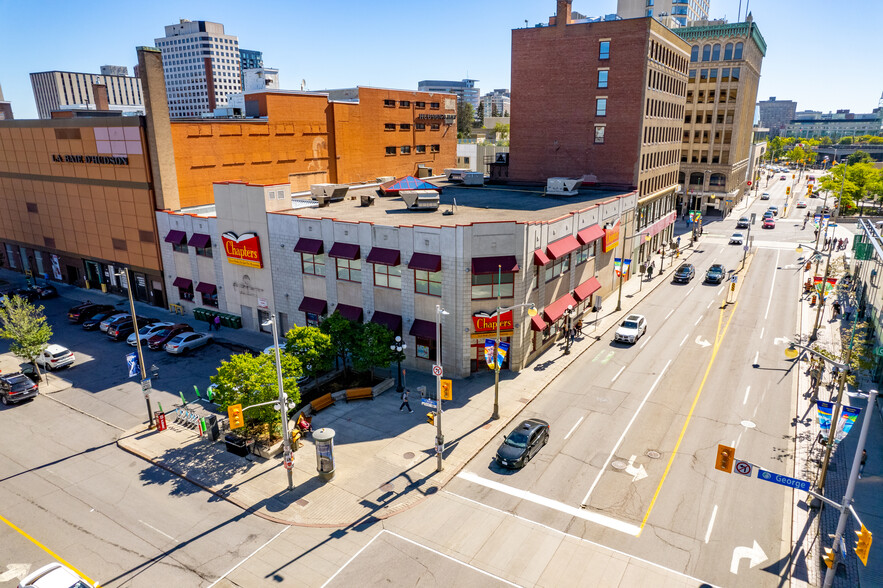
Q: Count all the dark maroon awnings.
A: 13